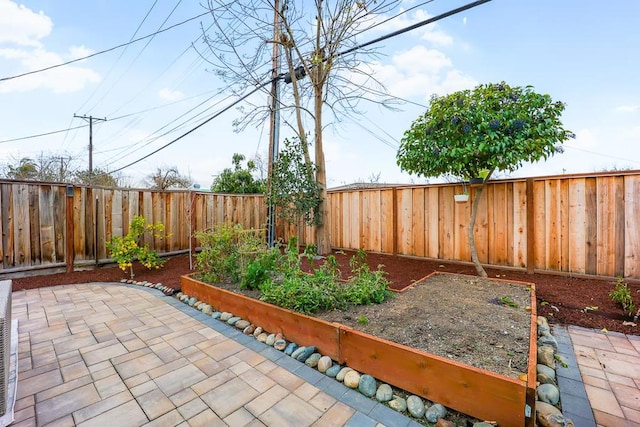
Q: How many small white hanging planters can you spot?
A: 1